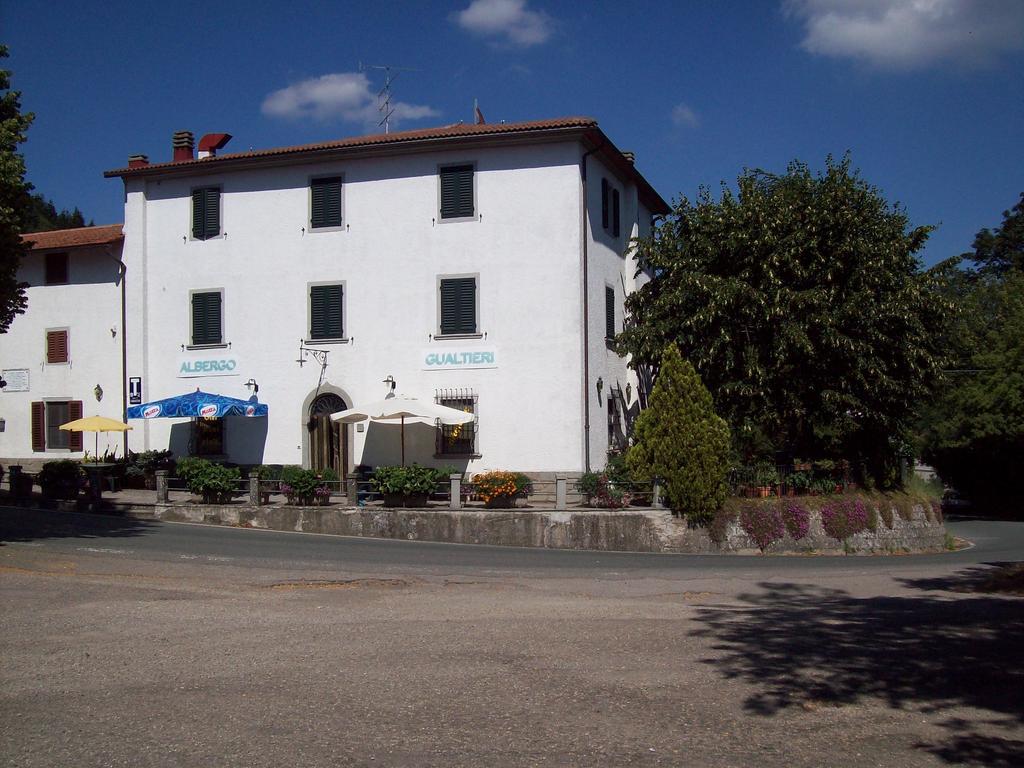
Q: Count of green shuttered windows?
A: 8